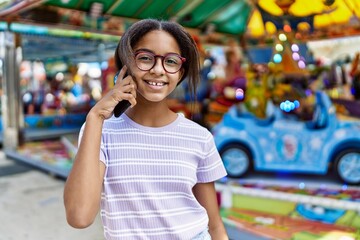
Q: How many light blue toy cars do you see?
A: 1